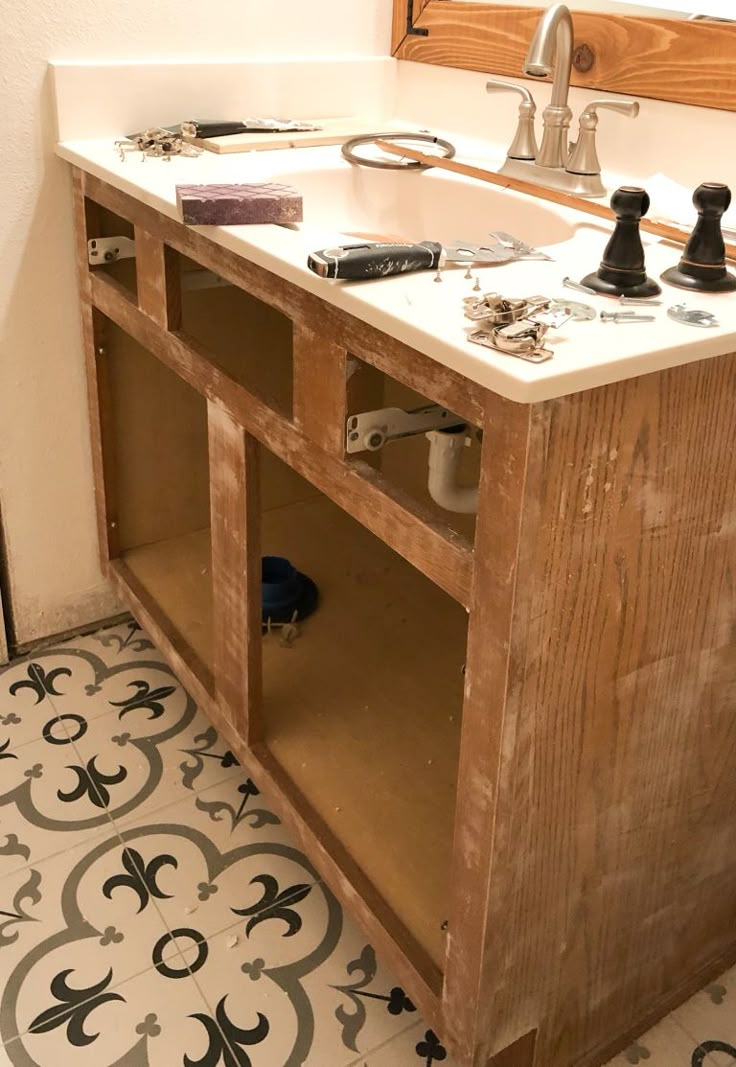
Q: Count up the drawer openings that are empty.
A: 3